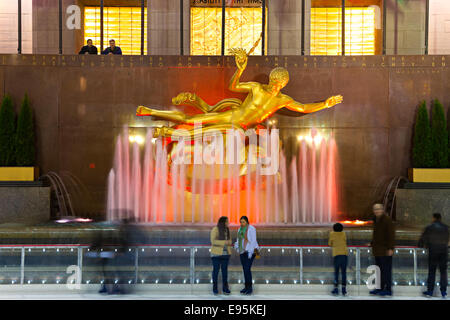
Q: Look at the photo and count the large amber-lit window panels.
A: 3